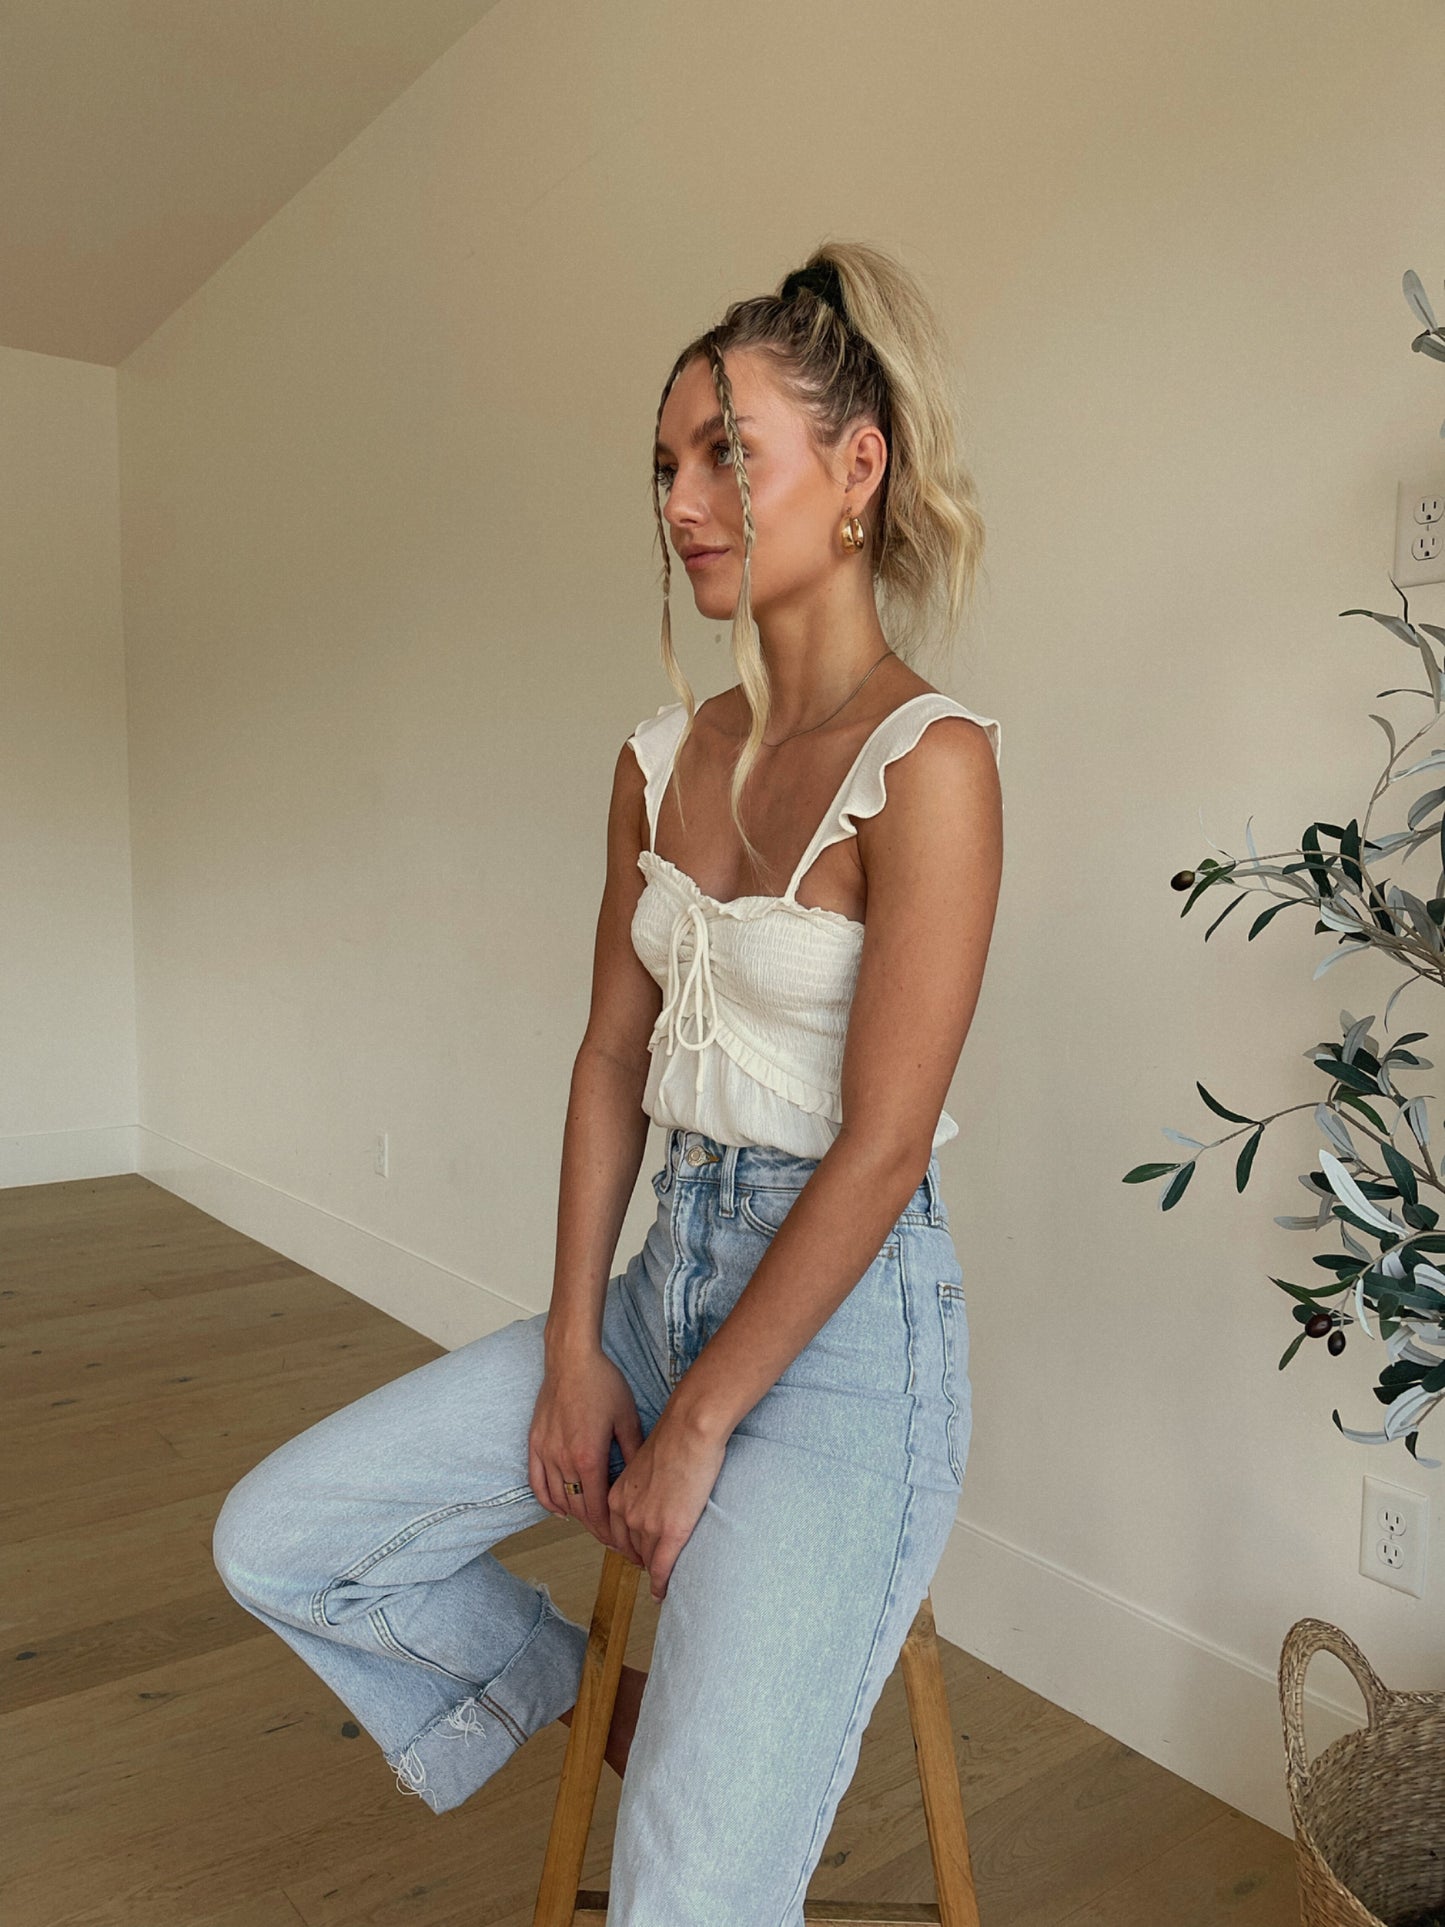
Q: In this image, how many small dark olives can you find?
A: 3